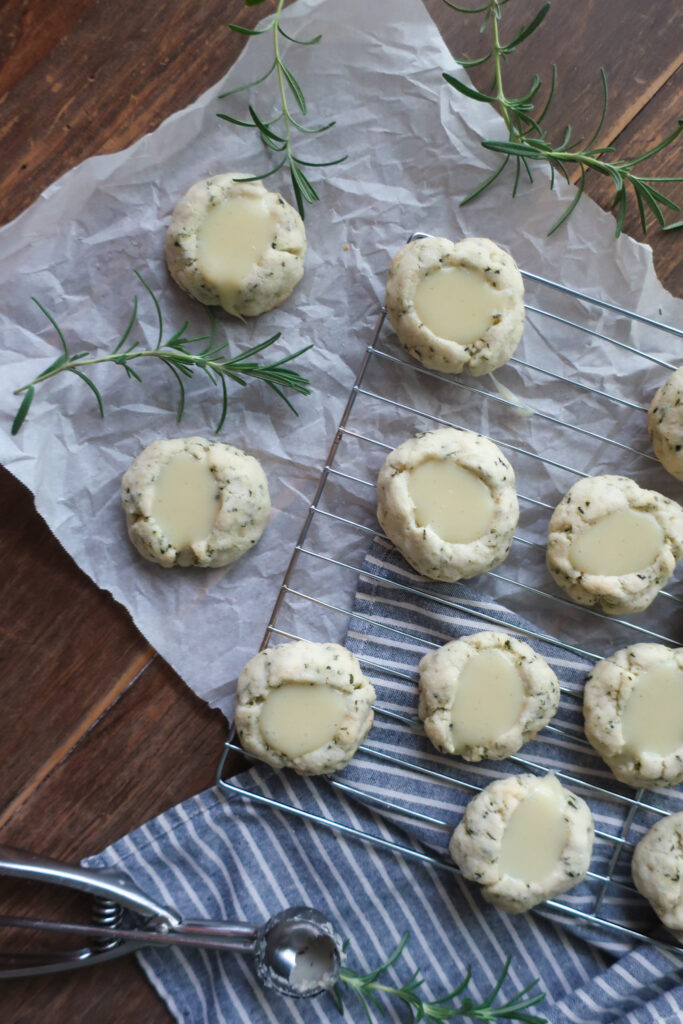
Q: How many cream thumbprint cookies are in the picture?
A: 11